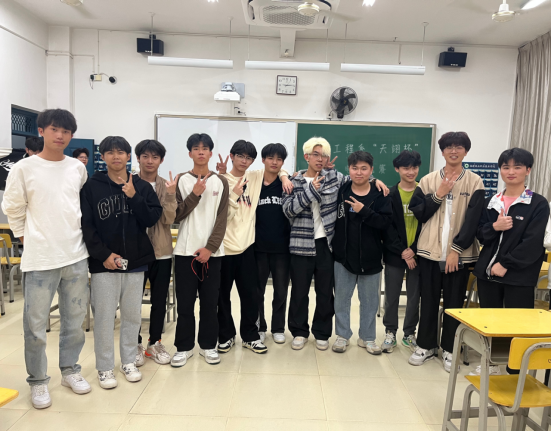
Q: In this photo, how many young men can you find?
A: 11